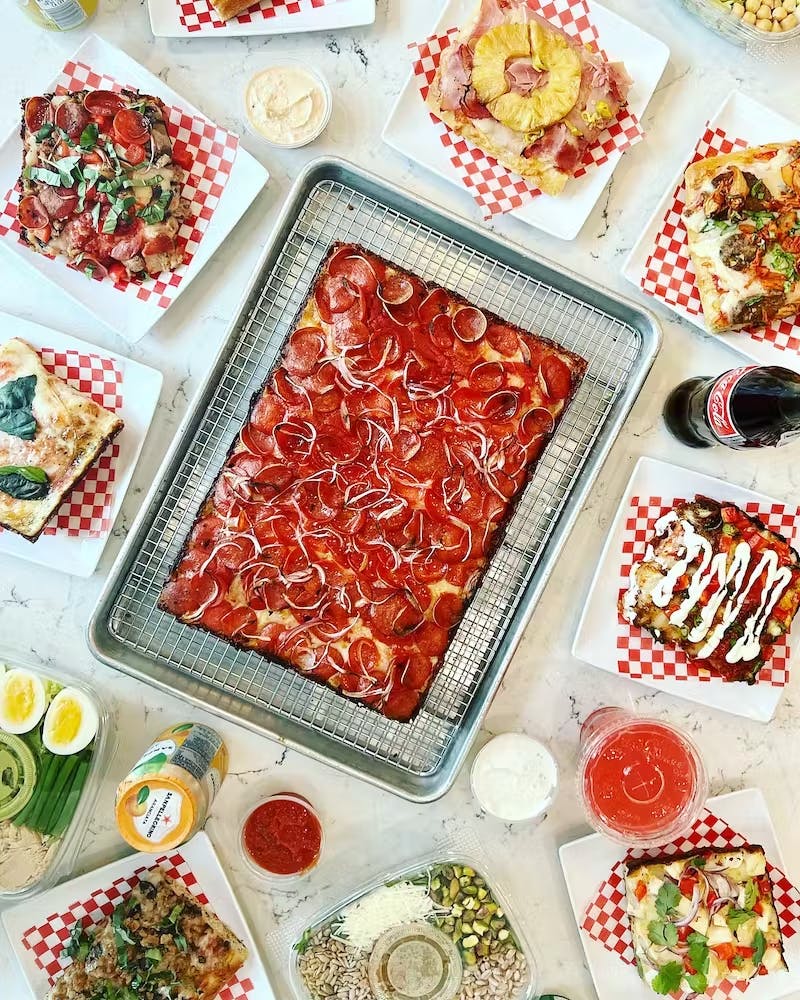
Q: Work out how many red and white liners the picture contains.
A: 8